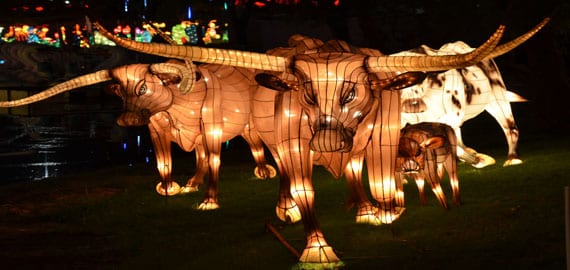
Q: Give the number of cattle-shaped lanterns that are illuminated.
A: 4